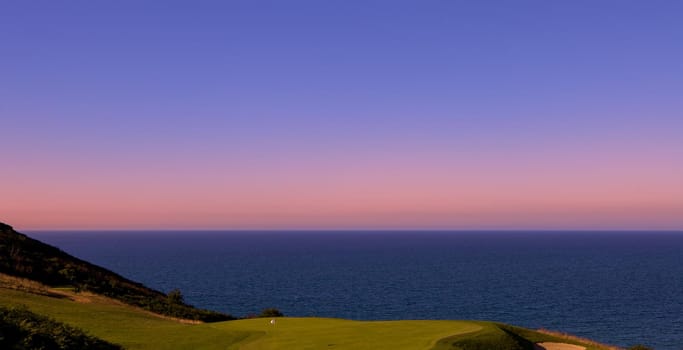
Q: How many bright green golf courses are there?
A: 1